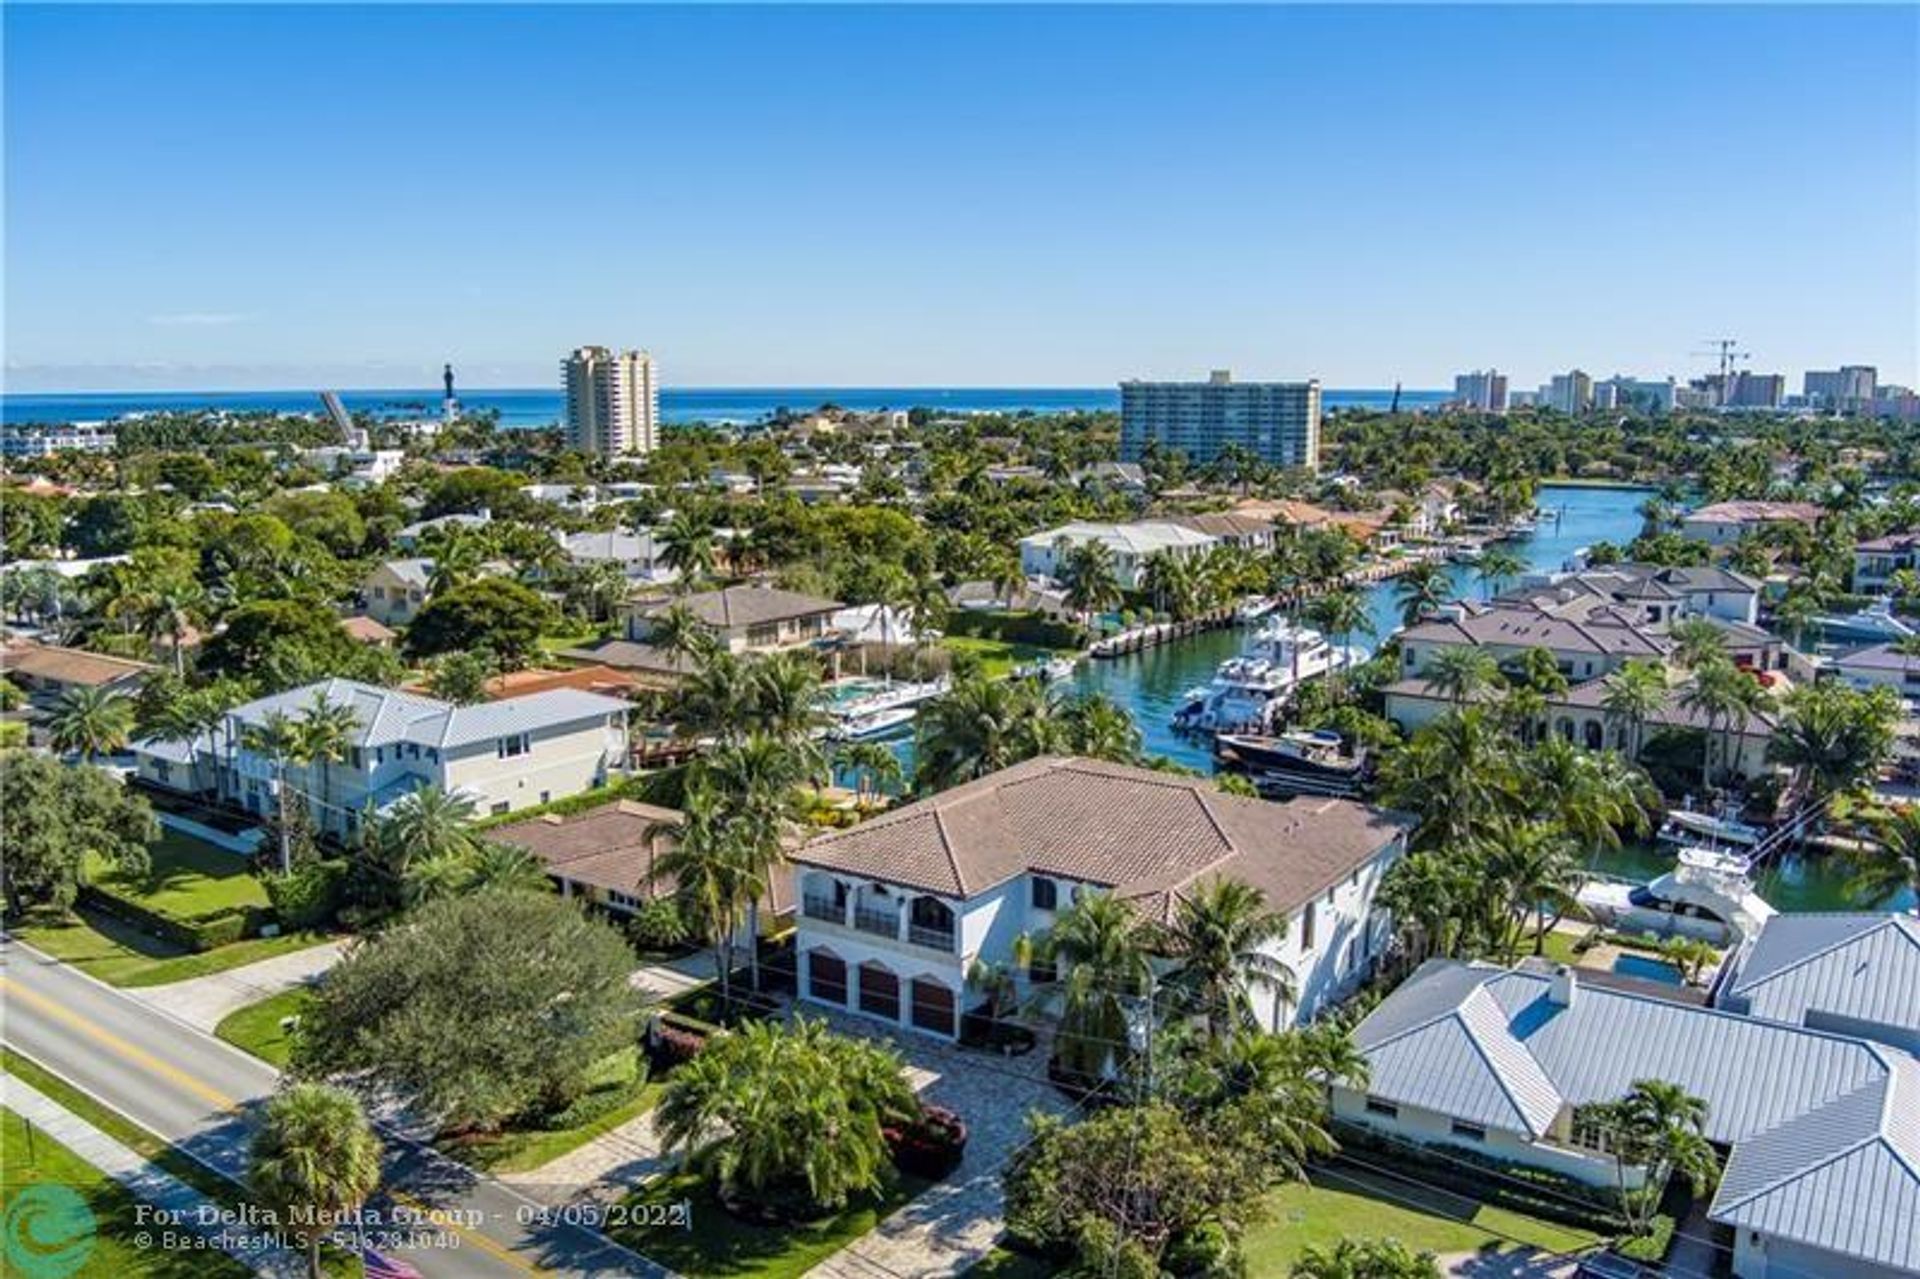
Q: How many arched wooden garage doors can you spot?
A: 3